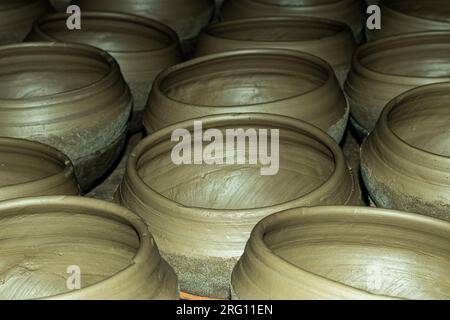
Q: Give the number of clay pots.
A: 14